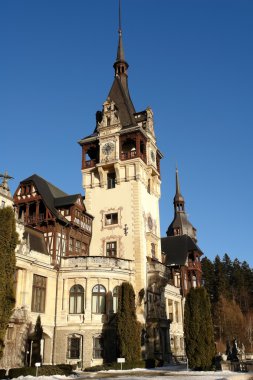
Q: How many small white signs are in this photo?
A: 2